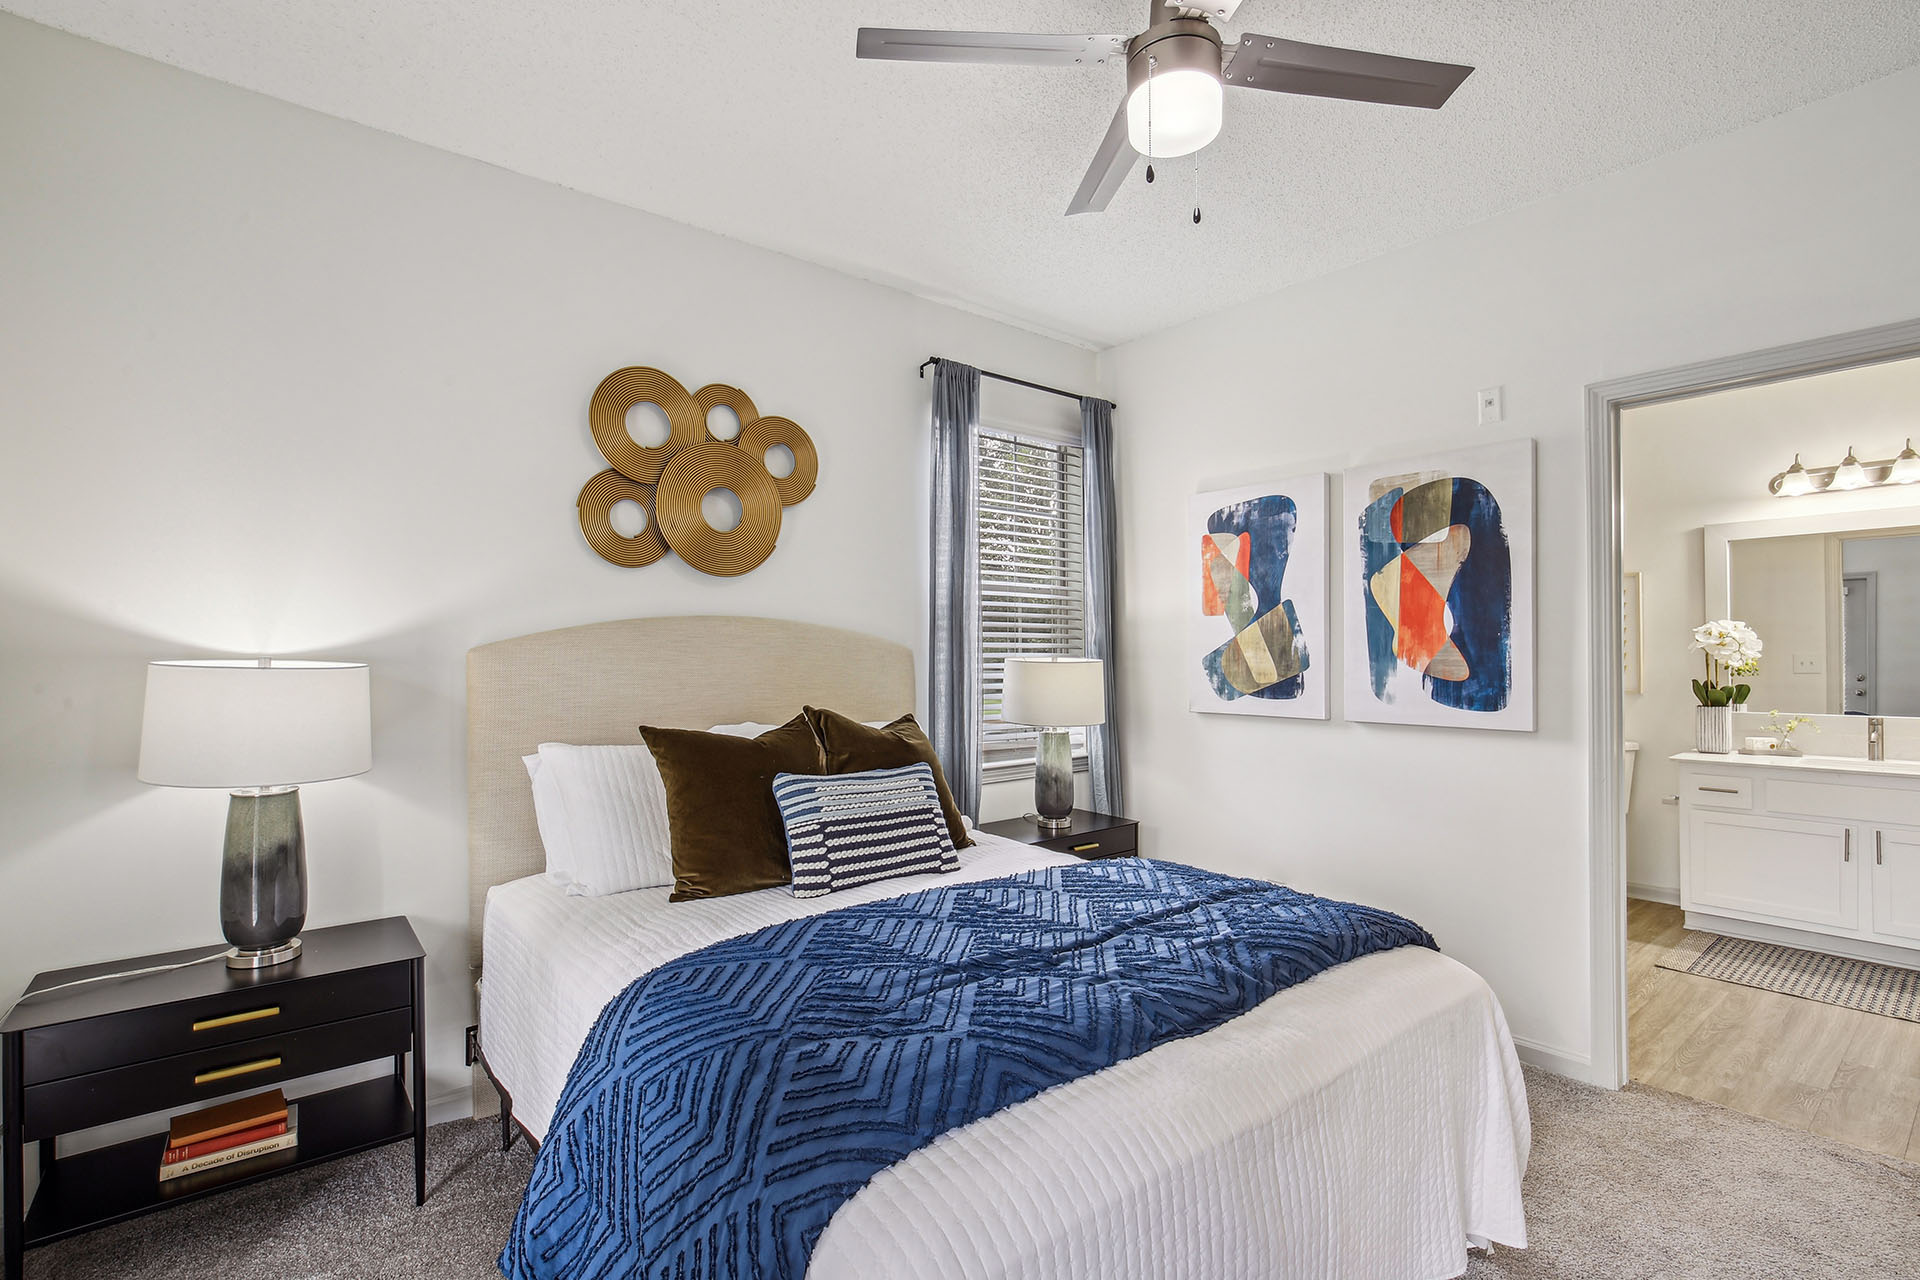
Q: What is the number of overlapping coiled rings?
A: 5